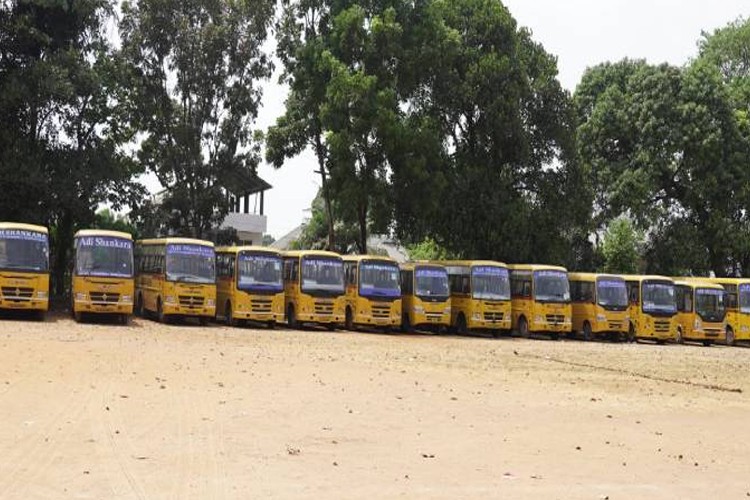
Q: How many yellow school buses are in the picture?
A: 13